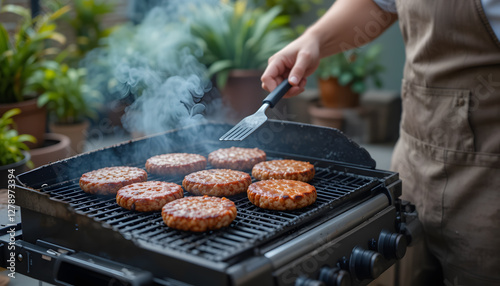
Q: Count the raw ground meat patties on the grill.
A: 8